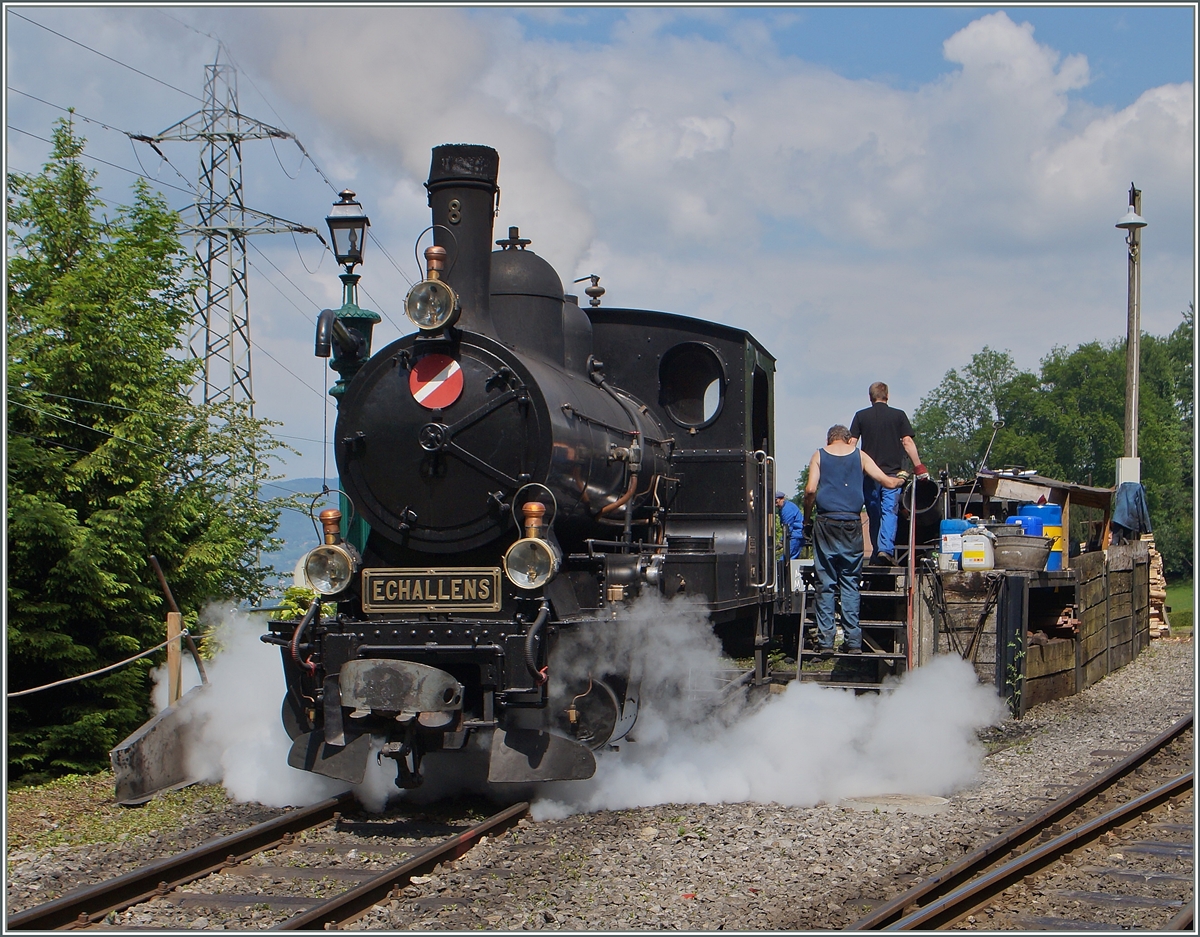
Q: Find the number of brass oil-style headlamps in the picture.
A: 3